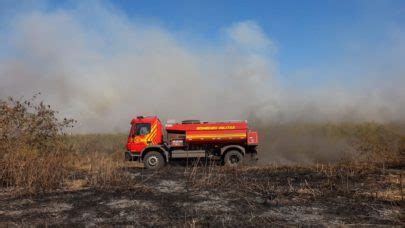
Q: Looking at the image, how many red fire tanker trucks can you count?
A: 1